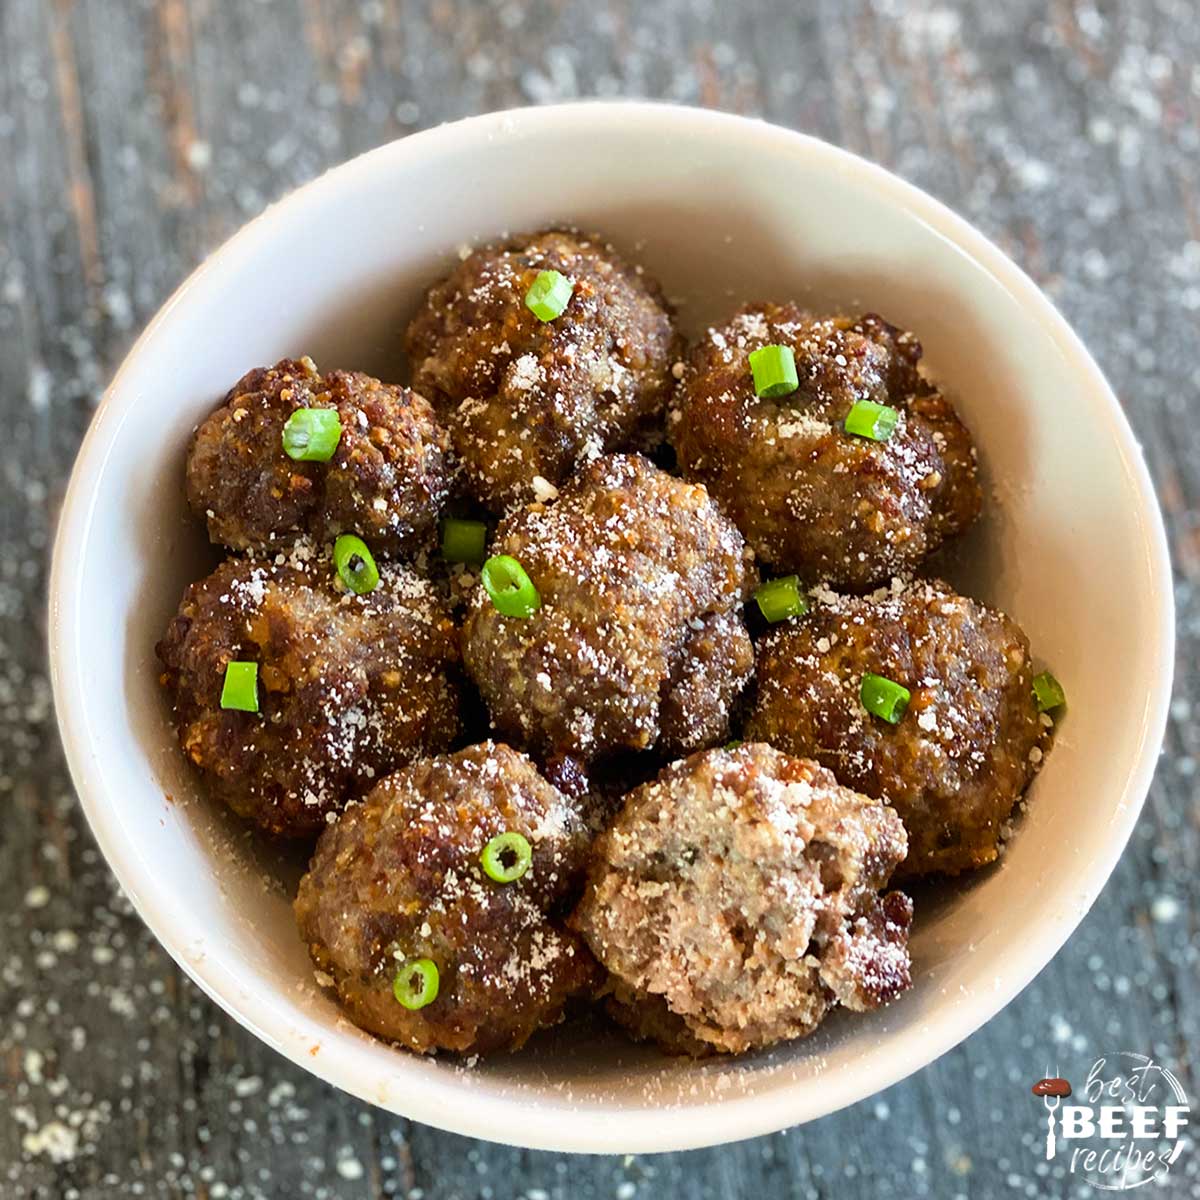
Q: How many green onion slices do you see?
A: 13